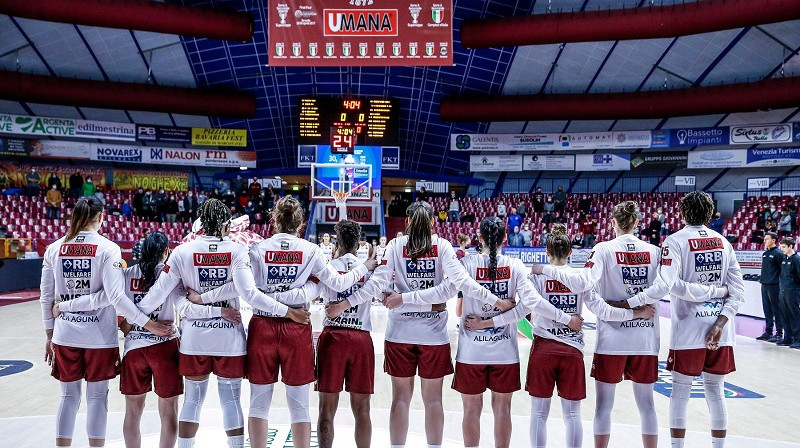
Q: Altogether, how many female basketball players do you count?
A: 10